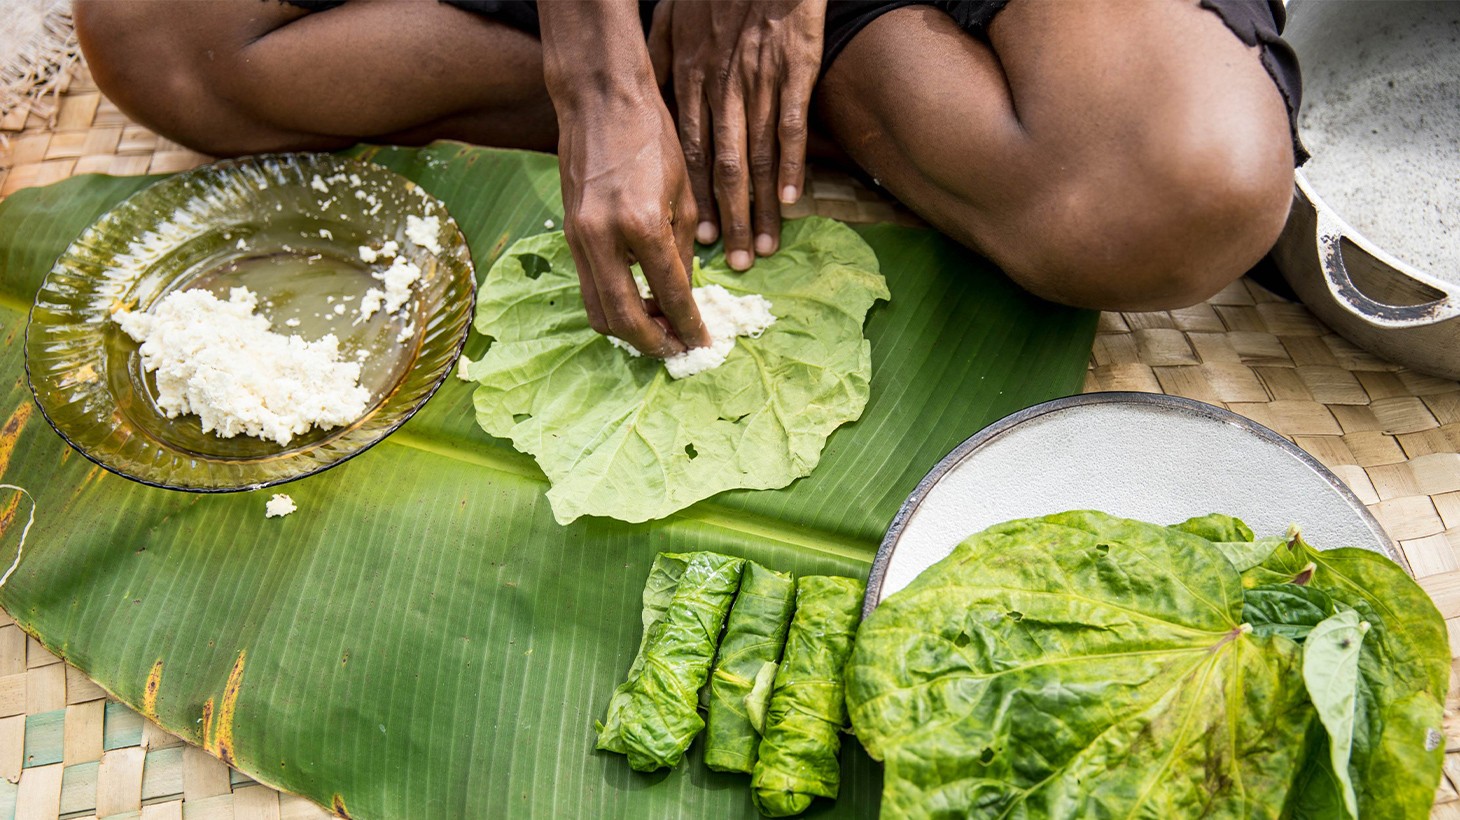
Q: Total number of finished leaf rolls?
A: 3